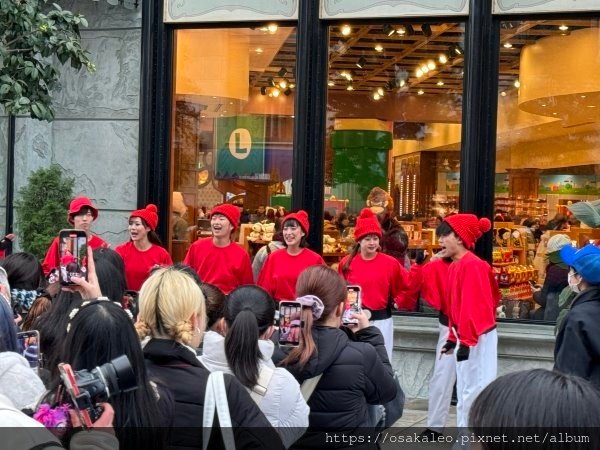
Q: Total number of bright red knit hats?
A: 6